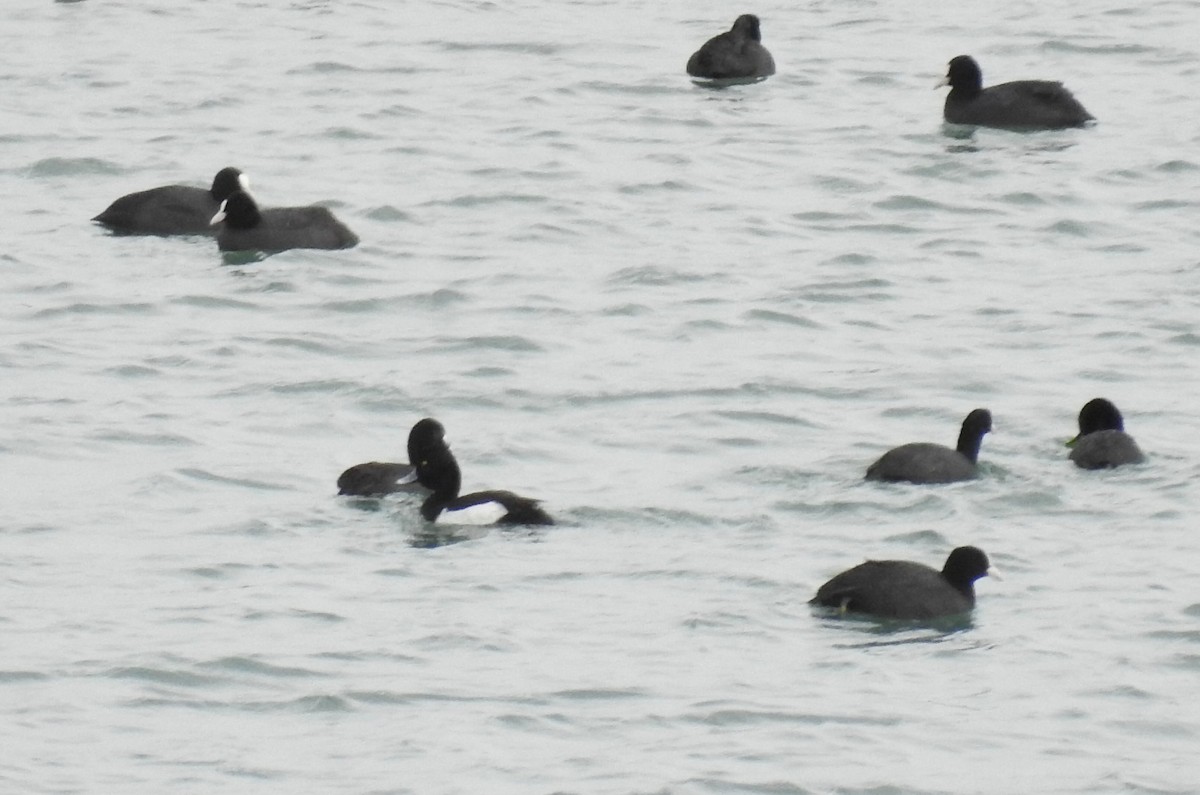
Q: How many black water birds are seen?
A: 9